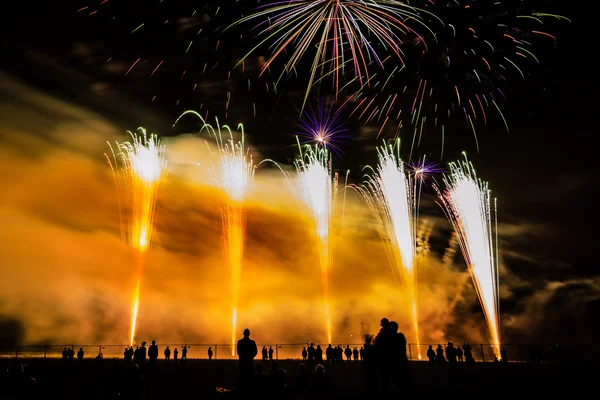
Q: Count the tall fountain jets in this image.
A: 5